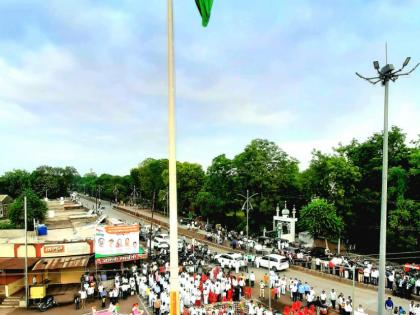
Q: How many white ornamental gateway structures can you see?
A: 1